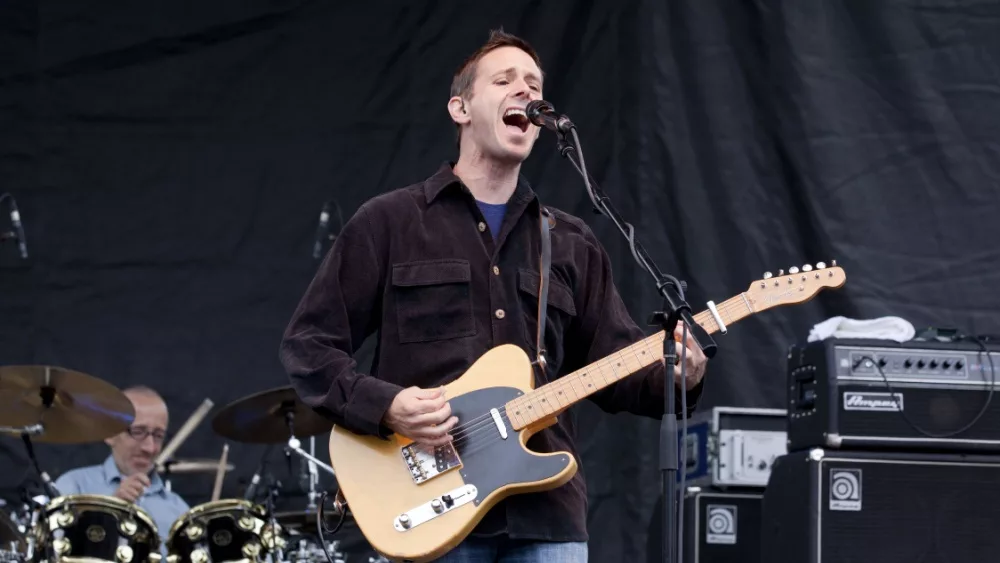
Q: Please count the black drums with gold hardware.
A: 2